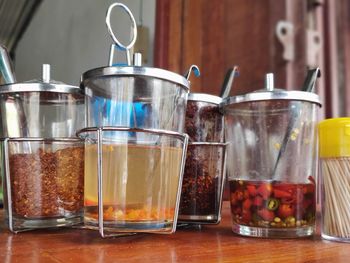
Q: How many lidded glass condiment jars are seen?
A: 4